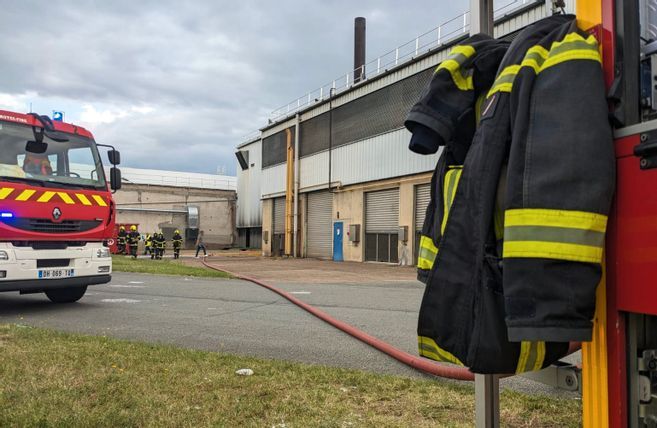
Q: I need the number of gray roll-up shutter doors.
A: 4